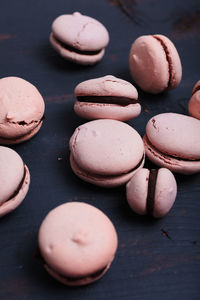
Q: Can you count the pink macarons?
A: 10